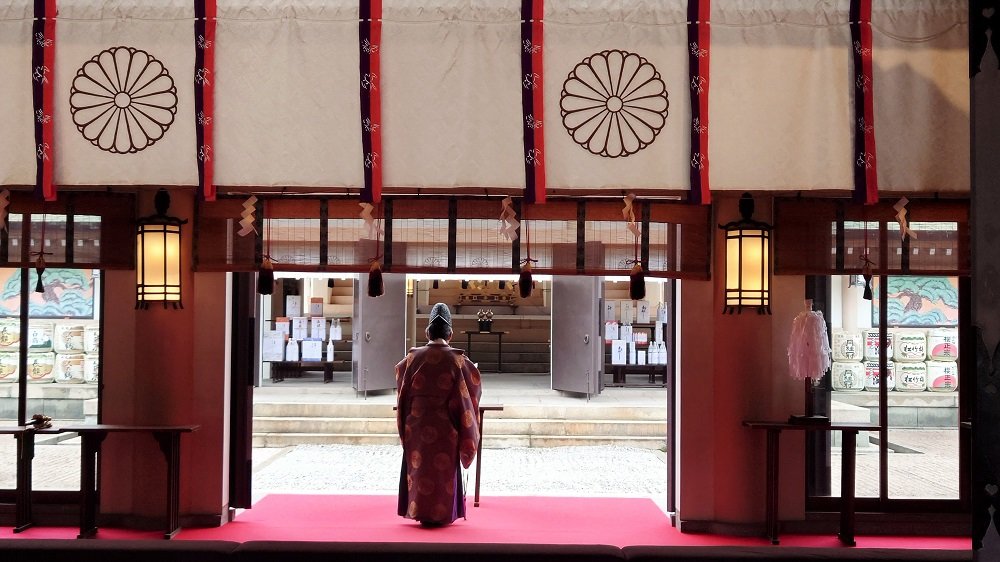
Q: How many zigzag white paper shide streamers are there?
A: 6